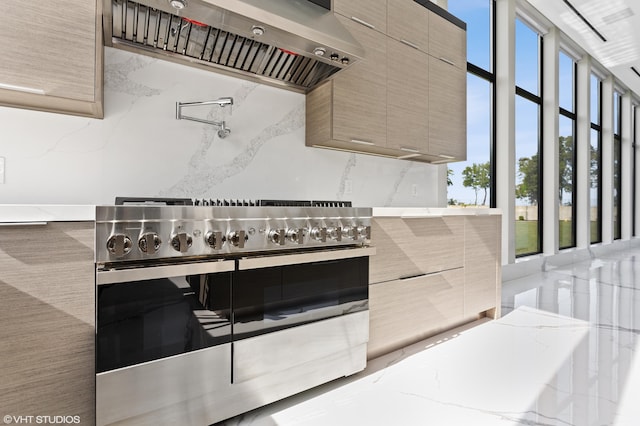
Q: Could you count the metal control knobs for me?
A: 11